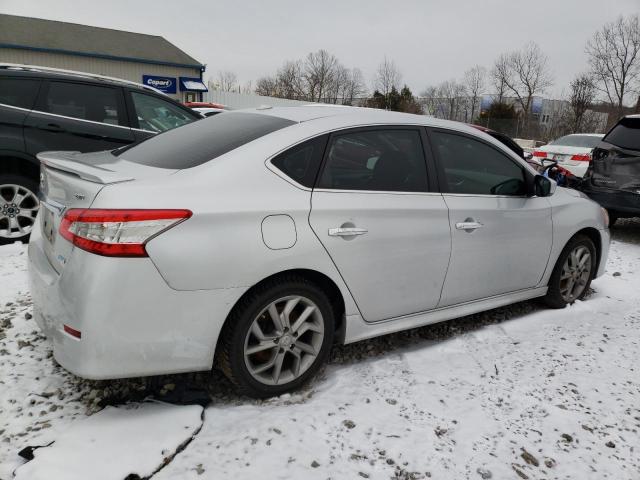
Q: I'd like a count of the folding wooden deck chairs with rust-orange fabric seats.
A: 0